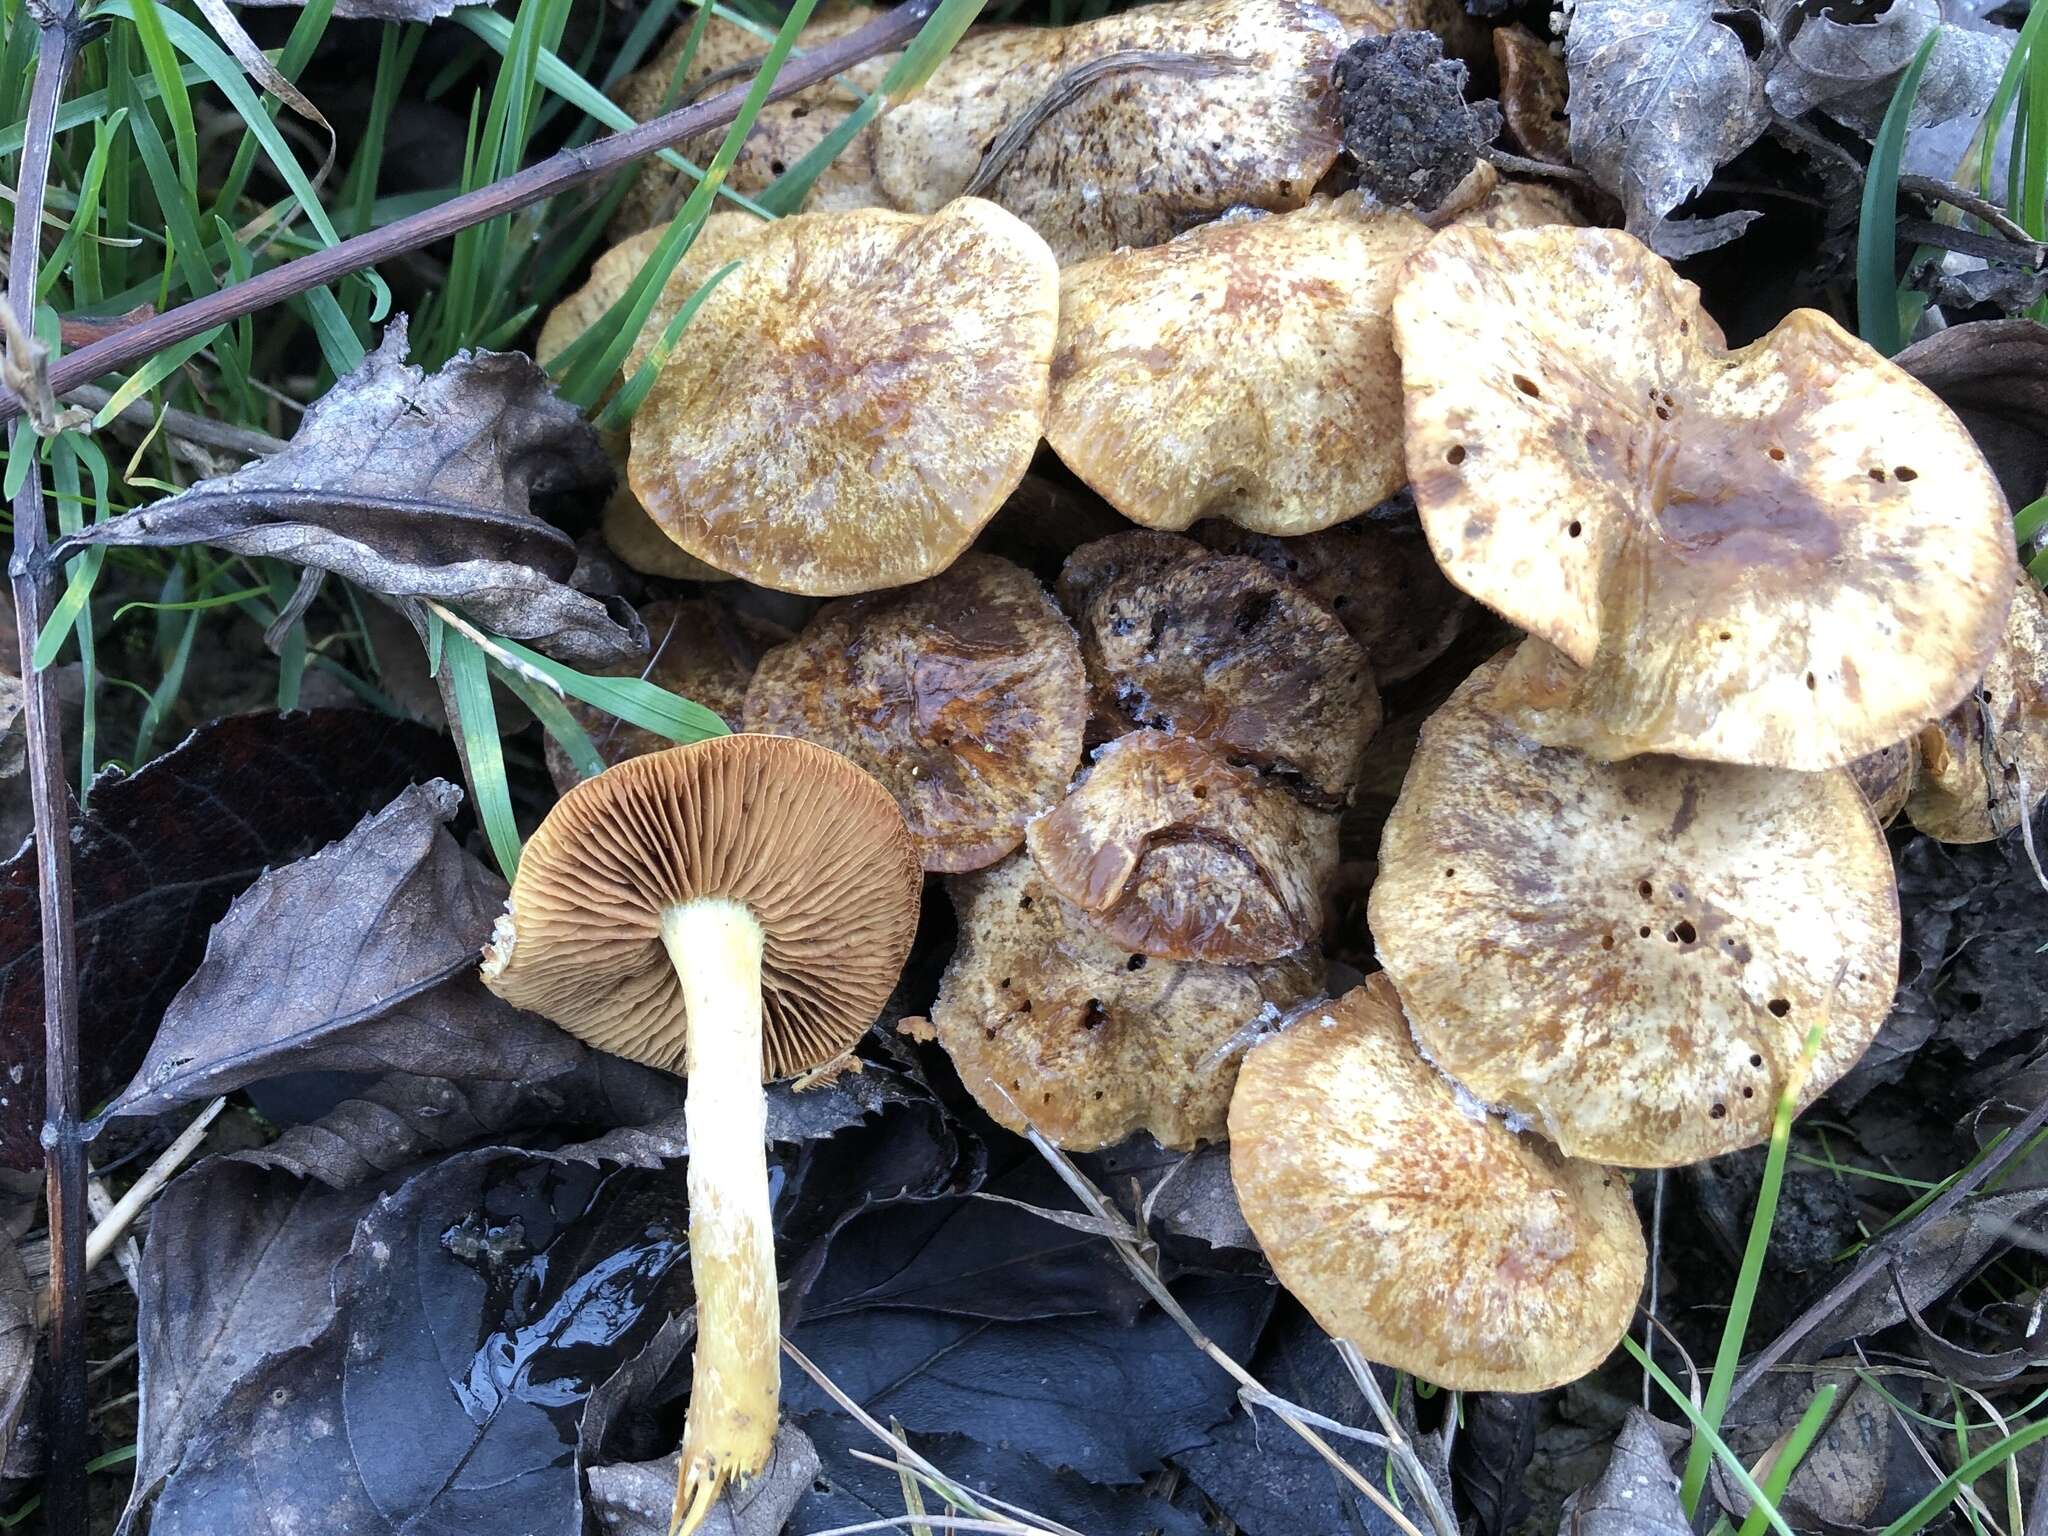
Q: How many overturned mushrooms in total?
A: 1